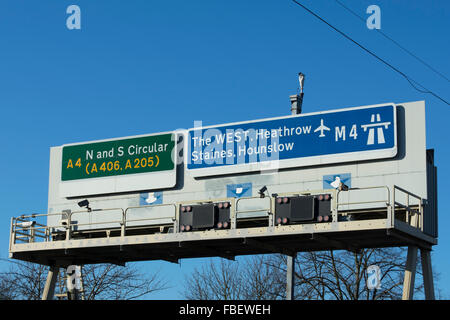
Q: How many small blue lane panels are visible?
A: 3